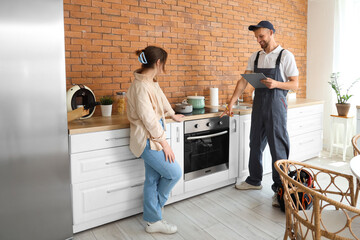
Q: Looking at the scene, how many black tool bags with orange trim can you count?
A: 1